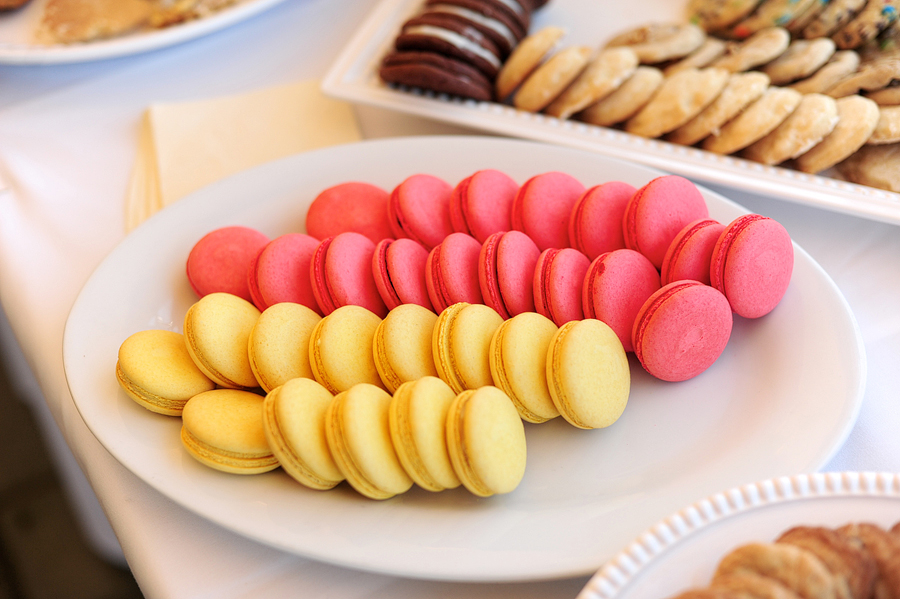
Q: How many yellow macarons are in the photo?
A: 13